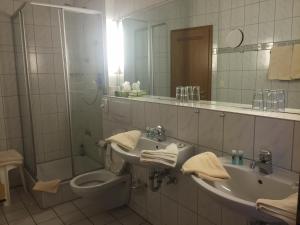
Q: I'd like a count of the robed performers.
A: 0